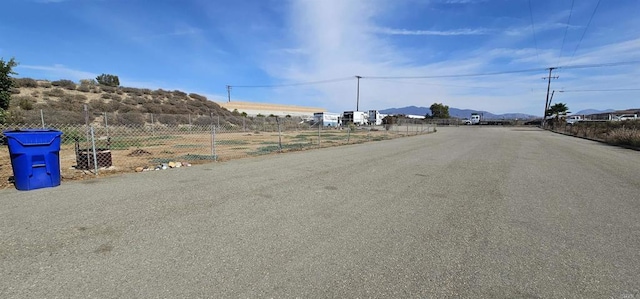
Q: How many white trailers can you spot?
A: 3